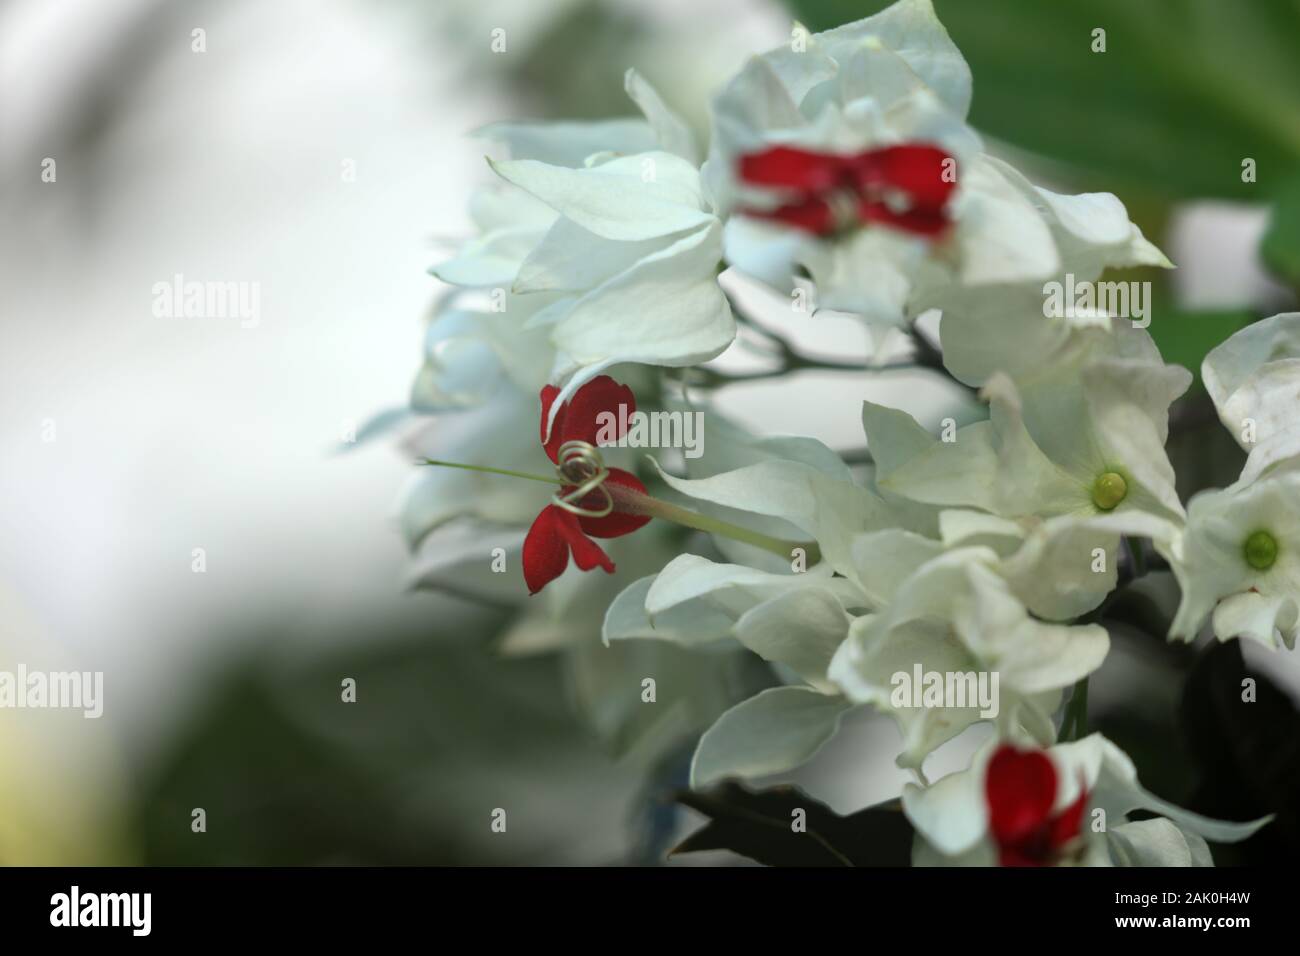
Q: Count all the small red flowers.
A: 3